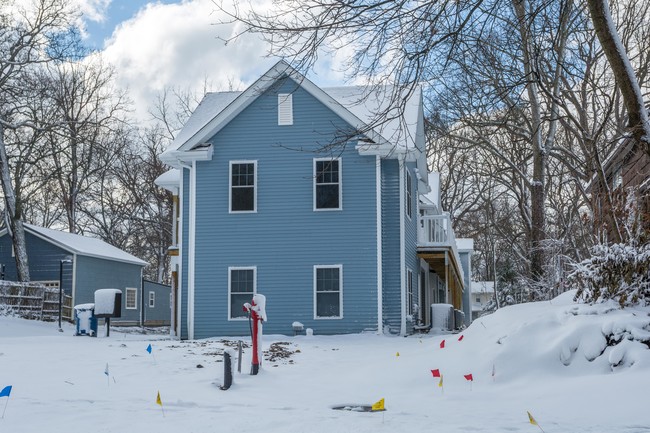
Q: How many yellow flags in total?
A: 5